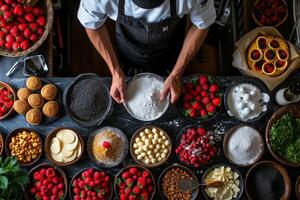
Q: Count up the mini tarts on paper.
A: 8